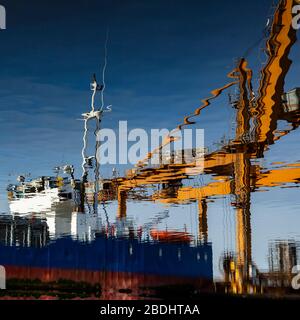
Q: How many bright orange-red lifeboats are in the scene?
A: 1